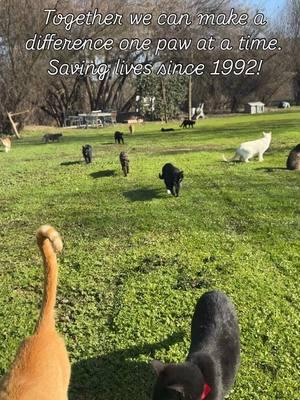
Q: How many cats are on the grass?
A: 13